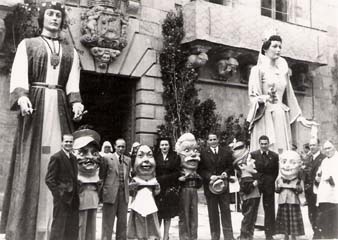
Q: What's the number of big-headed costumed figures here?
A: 5